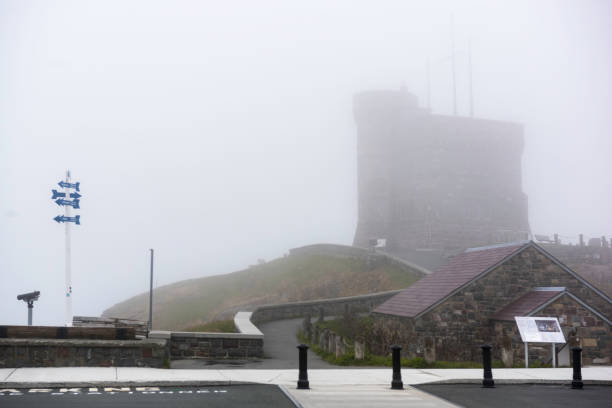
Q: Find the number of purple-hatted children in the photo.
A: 0